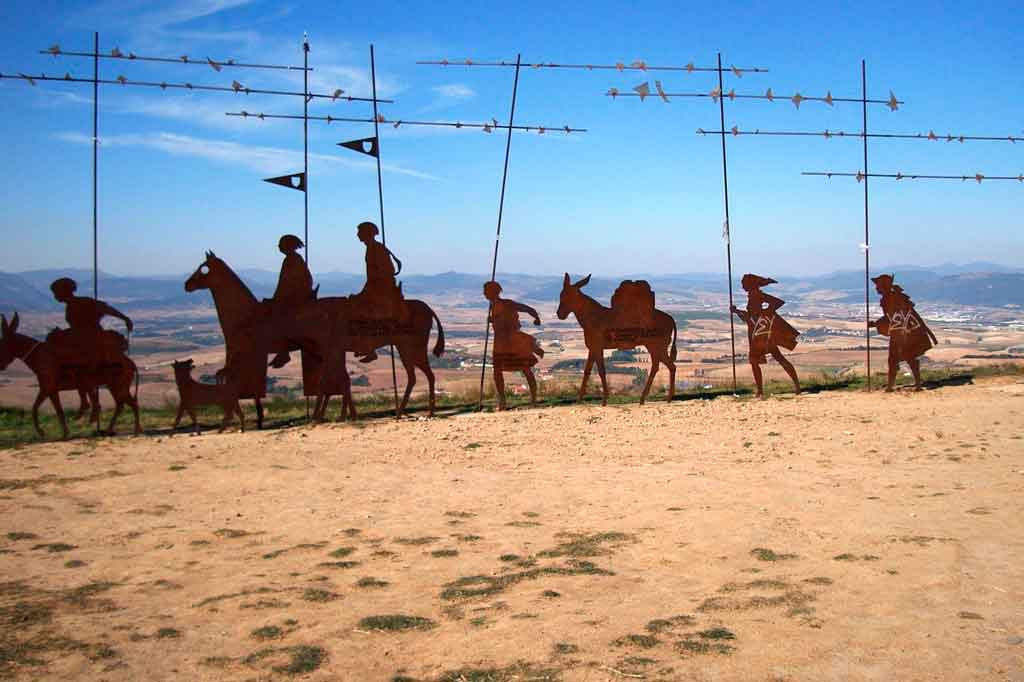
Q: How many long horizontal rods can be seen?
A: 7